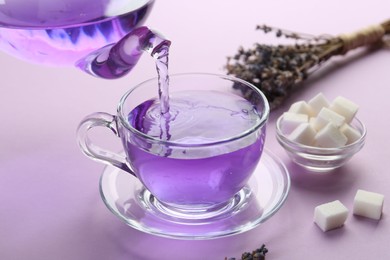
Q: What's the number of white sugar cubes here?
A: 11